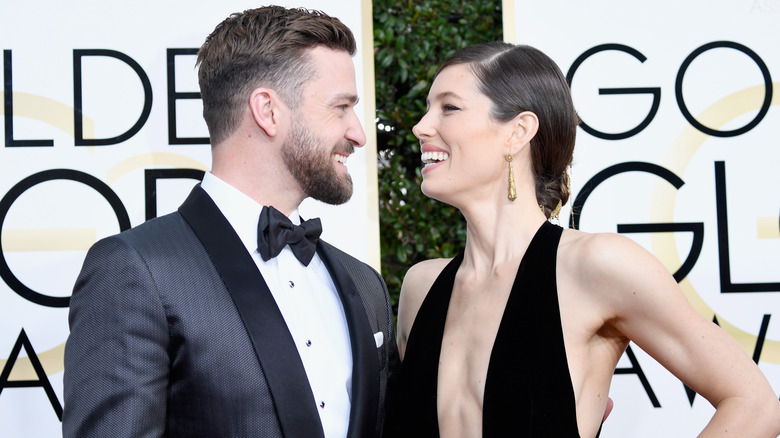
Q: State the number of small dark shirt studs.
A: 3